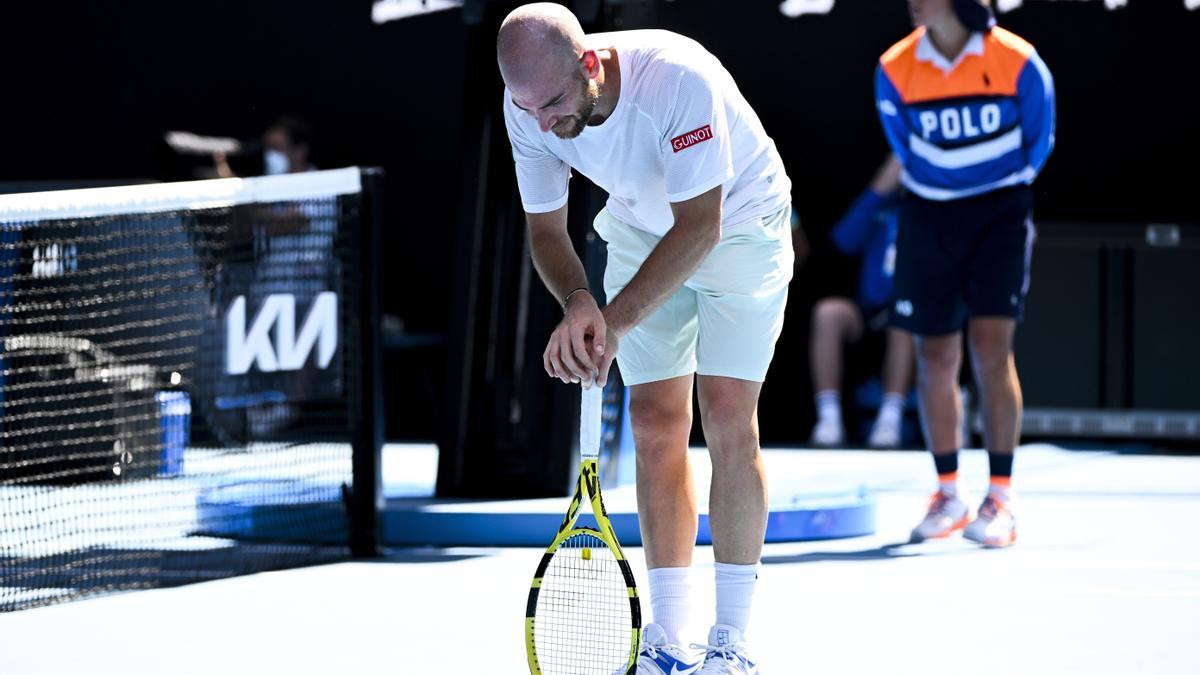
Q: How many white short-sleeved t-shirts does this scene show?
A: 1